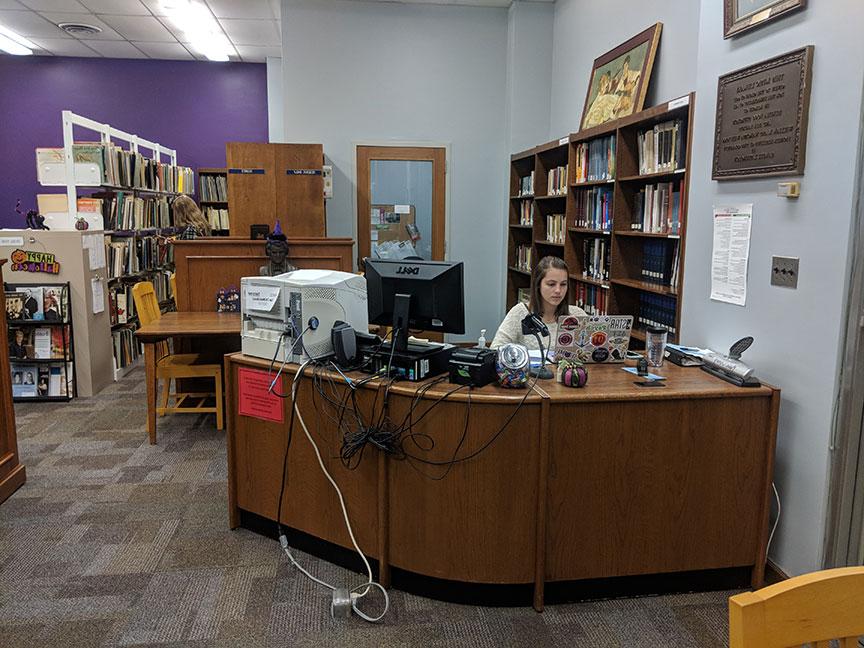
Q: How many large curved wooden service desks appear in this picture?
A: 1